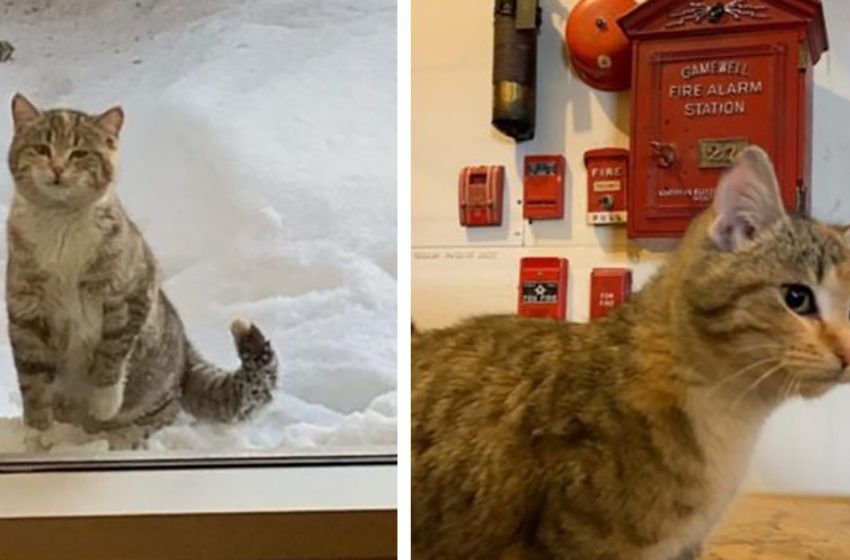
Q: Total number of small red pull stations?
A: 5